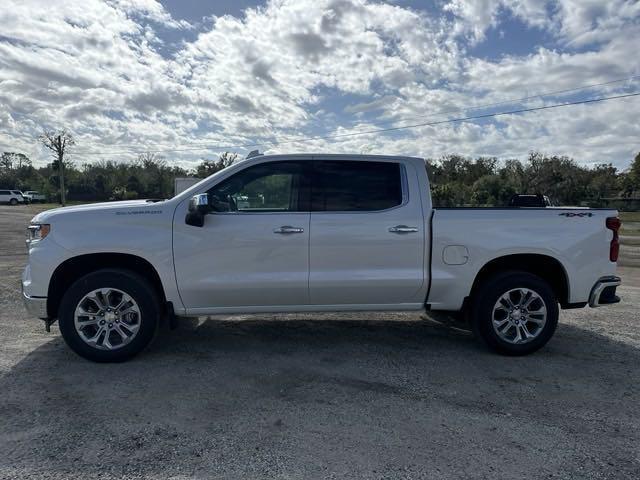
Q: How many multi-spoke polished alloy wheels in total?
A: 2